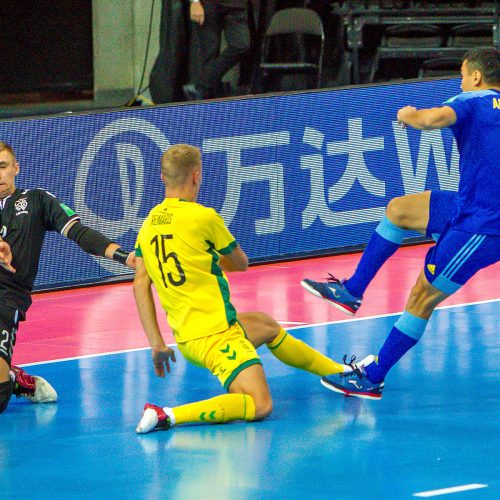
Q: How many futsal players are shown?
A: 3